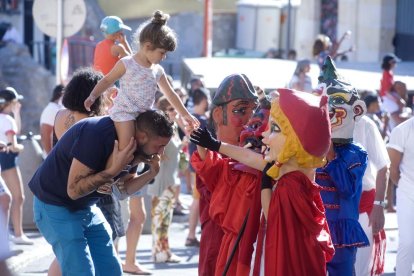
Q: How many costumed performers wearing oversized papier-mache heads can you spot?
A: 4